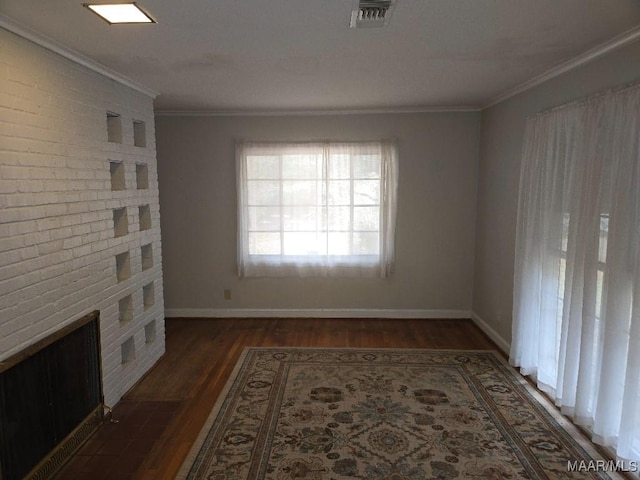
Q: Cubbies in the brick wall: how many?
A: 12